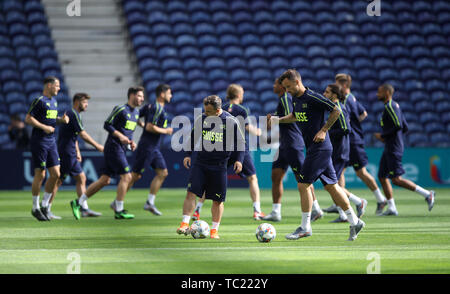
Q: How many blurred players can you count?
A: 9